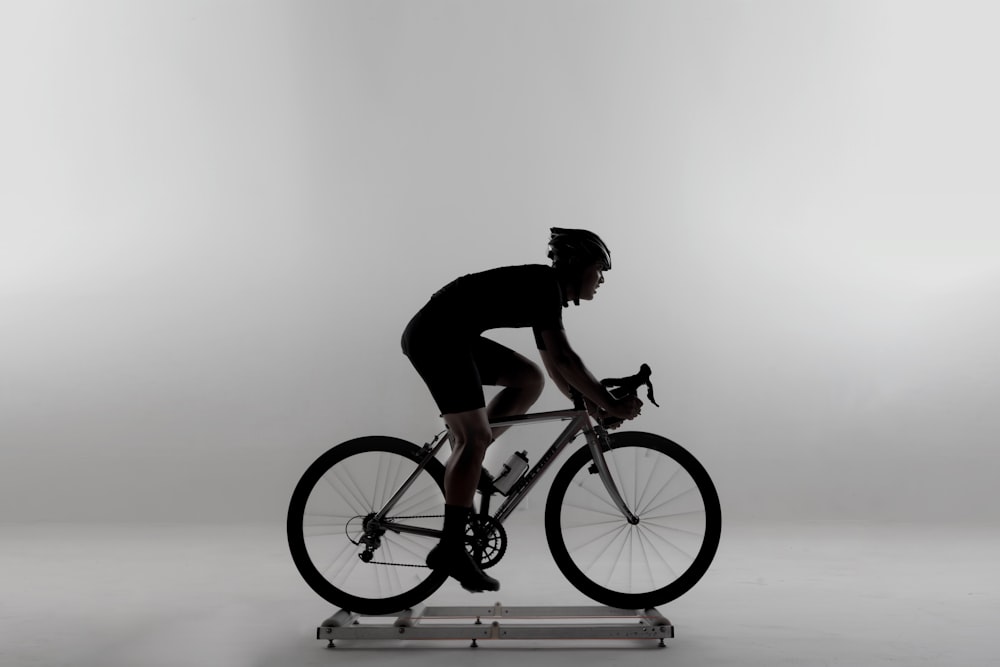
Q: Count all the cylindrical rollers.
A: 3